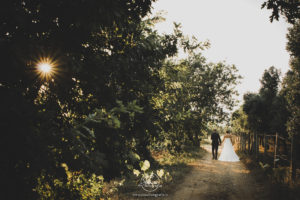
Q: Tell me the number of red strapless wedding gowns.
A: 0